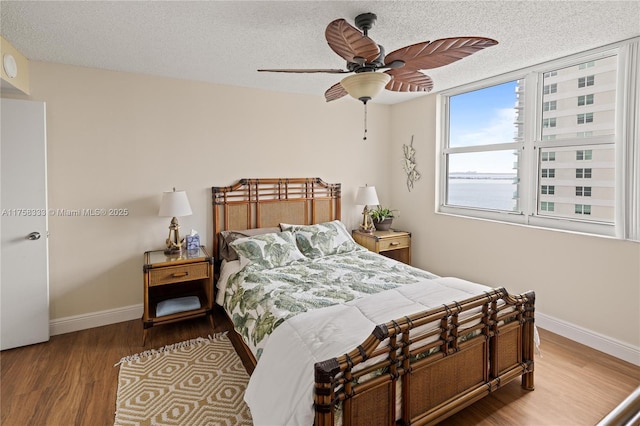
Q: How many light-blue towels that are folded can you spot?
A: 1